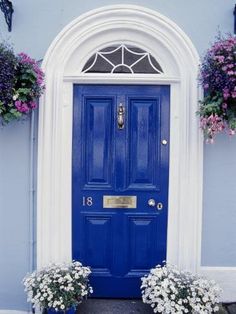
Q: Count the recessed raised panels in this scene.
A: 4